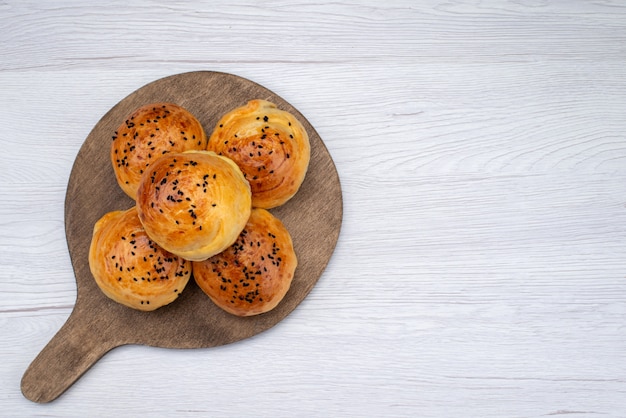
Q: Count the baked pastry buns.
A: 5